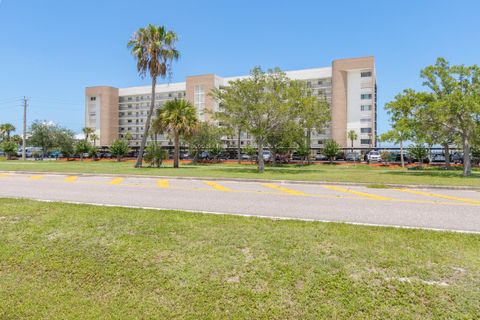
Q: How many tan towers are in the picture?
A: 3